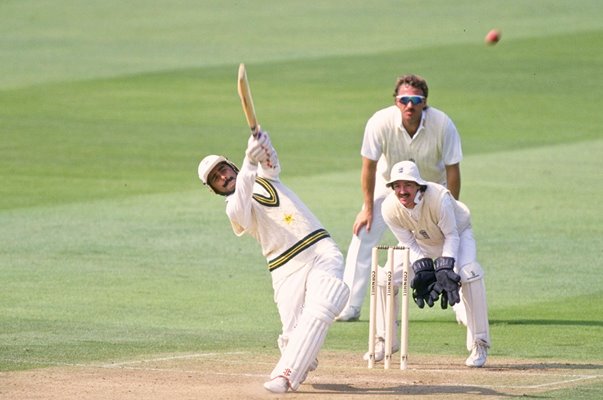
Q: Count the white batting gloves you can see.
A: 2